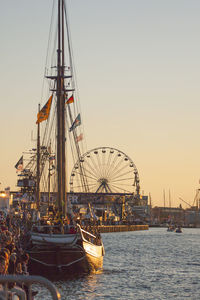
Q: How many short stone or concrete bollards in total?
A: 0